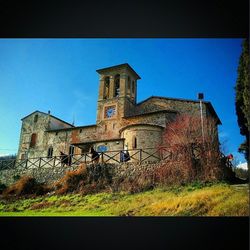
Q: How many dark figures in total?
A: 3